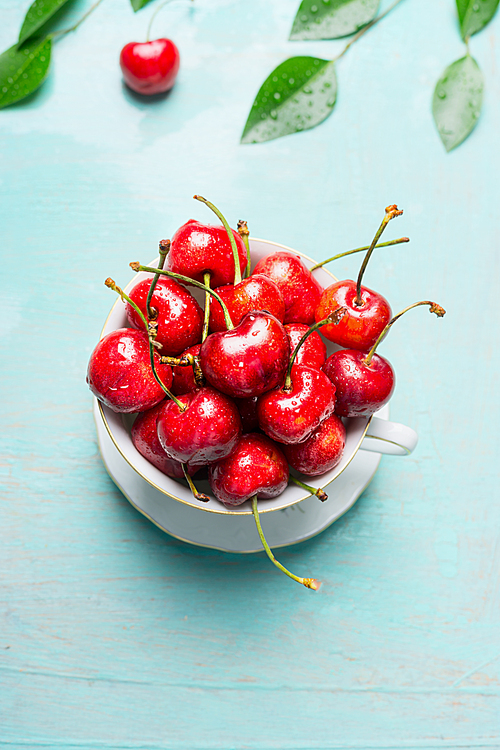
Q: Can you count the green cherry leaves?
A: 7